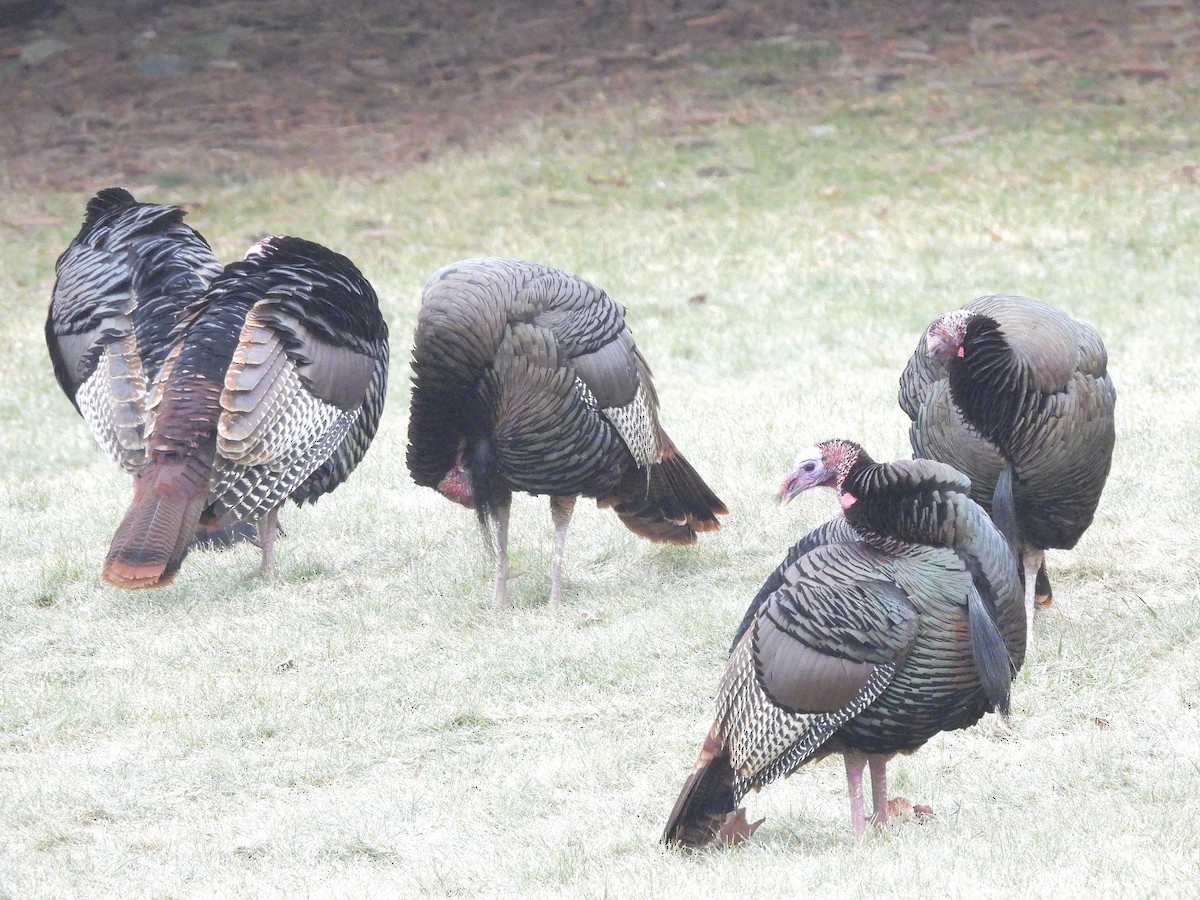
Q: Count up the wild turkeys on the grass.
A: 5